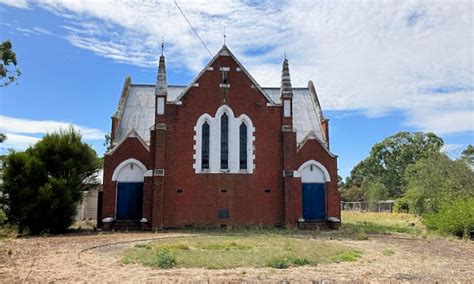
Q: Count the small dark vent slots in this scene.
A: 3